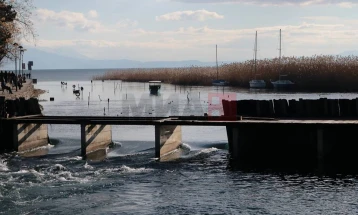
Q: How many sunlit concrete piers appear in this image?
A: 3